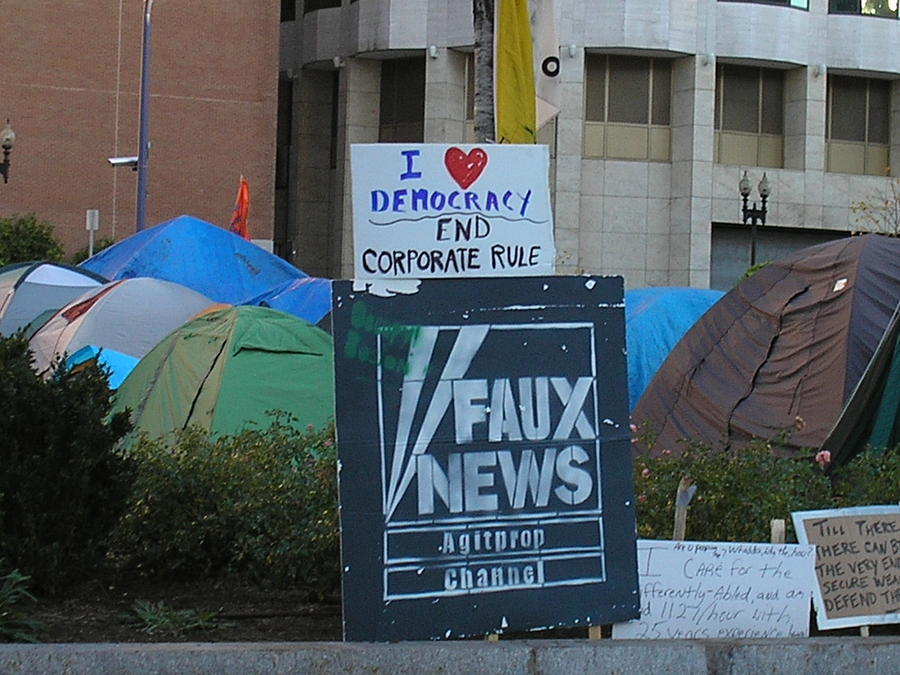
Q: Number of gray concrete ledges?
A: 1